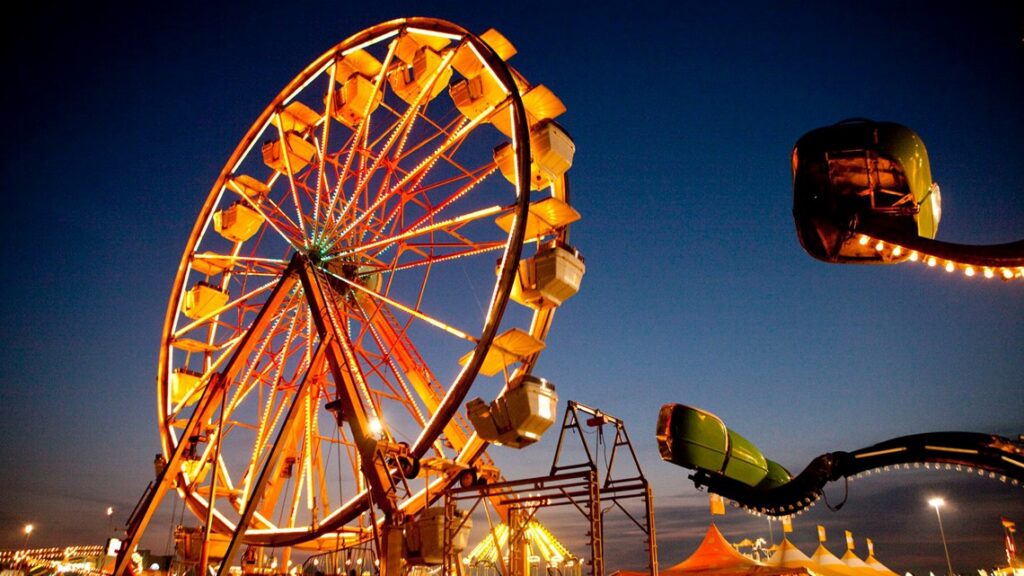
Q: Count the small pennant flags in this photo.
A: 5